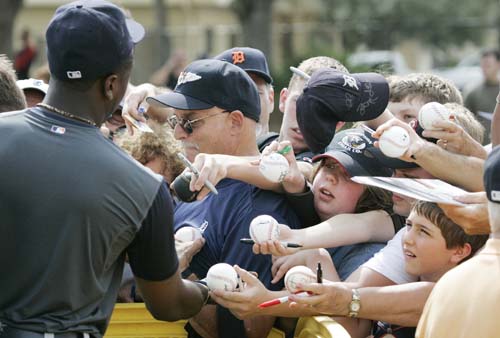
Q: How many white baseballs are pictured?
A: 7